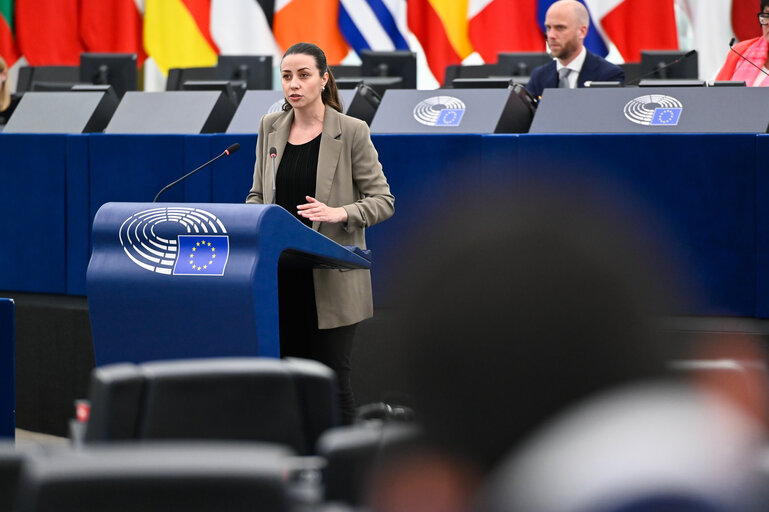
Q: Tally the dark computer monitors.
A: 5